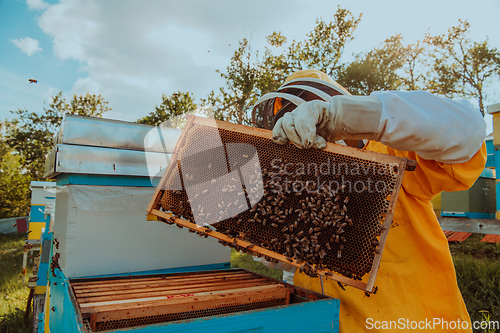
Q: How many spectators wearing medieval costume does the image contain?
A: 0